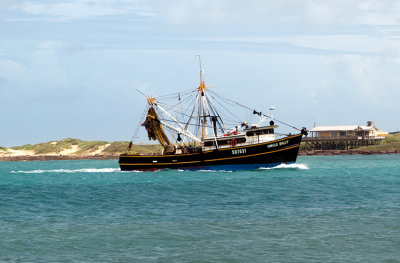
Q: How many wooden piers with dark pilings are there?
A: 1